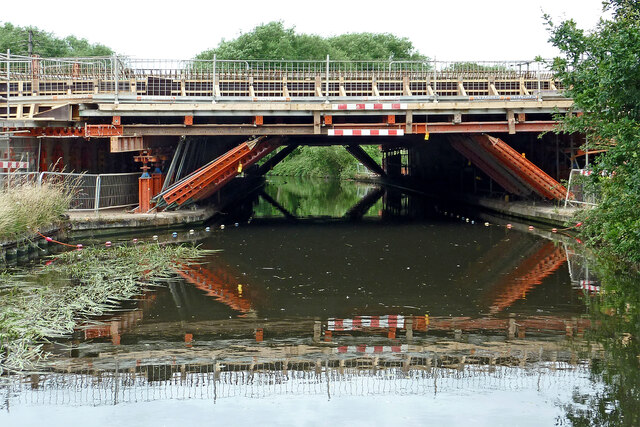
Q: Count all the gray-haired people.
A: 0